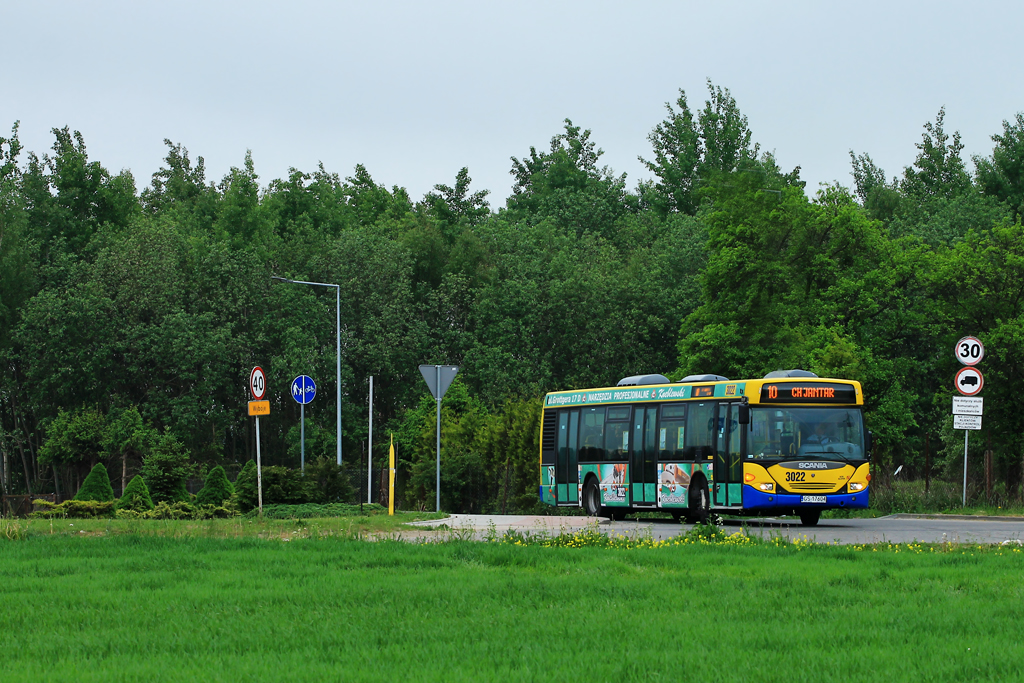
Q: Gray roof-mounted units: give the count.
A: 3